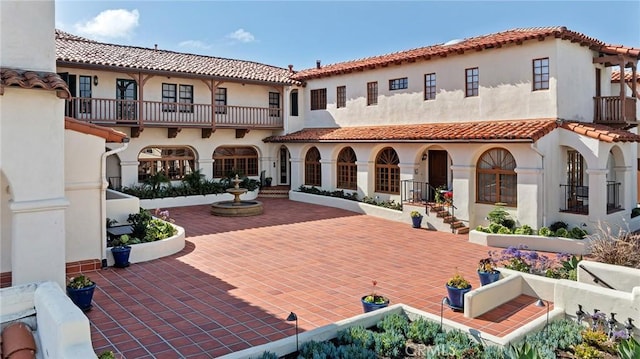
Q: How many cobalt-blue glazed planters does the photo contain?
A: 6